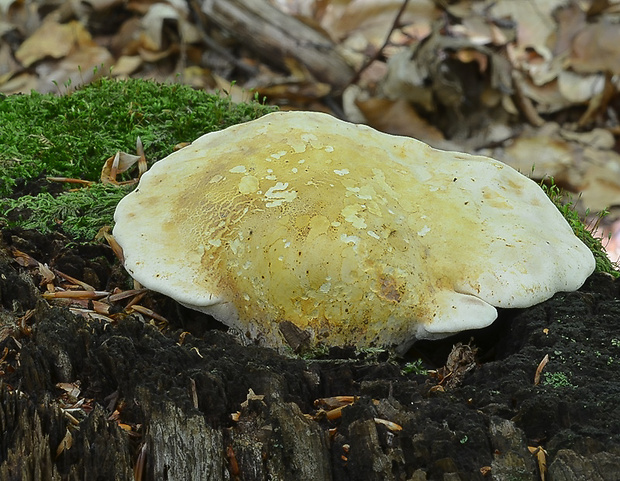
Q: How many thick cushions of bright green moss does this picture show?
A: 2